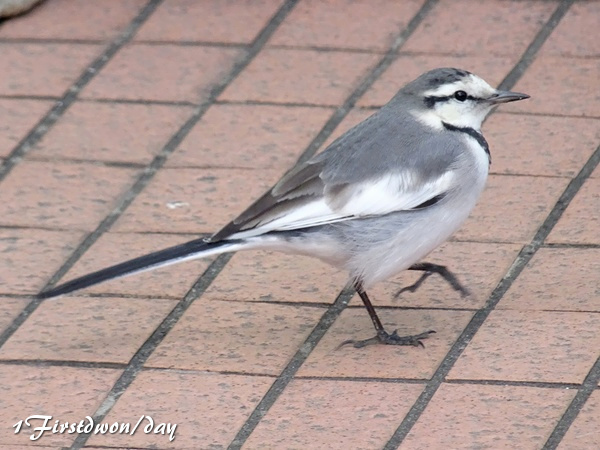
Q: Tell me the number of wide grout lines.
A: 6